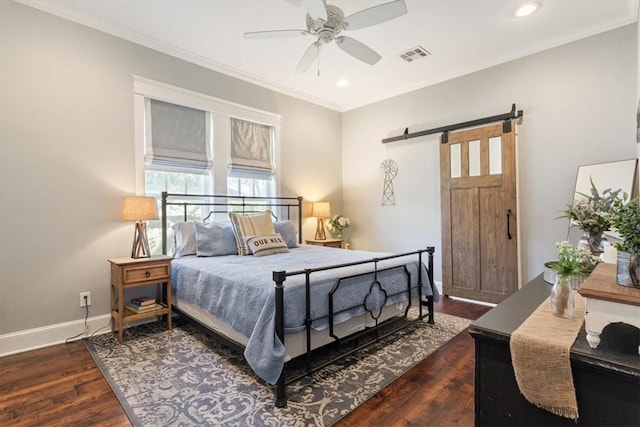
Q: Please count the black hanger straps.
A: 2